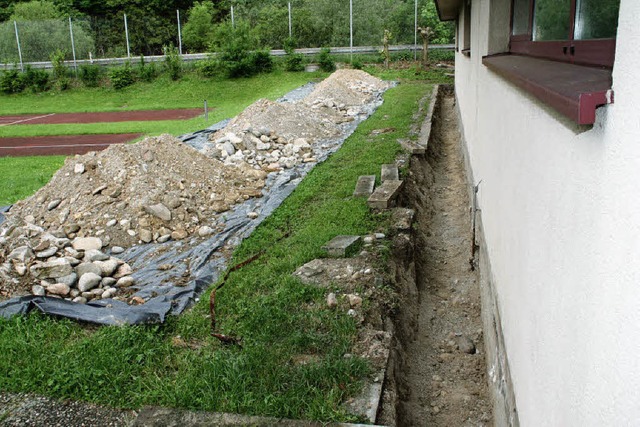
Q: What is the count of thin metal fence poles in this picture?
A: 8